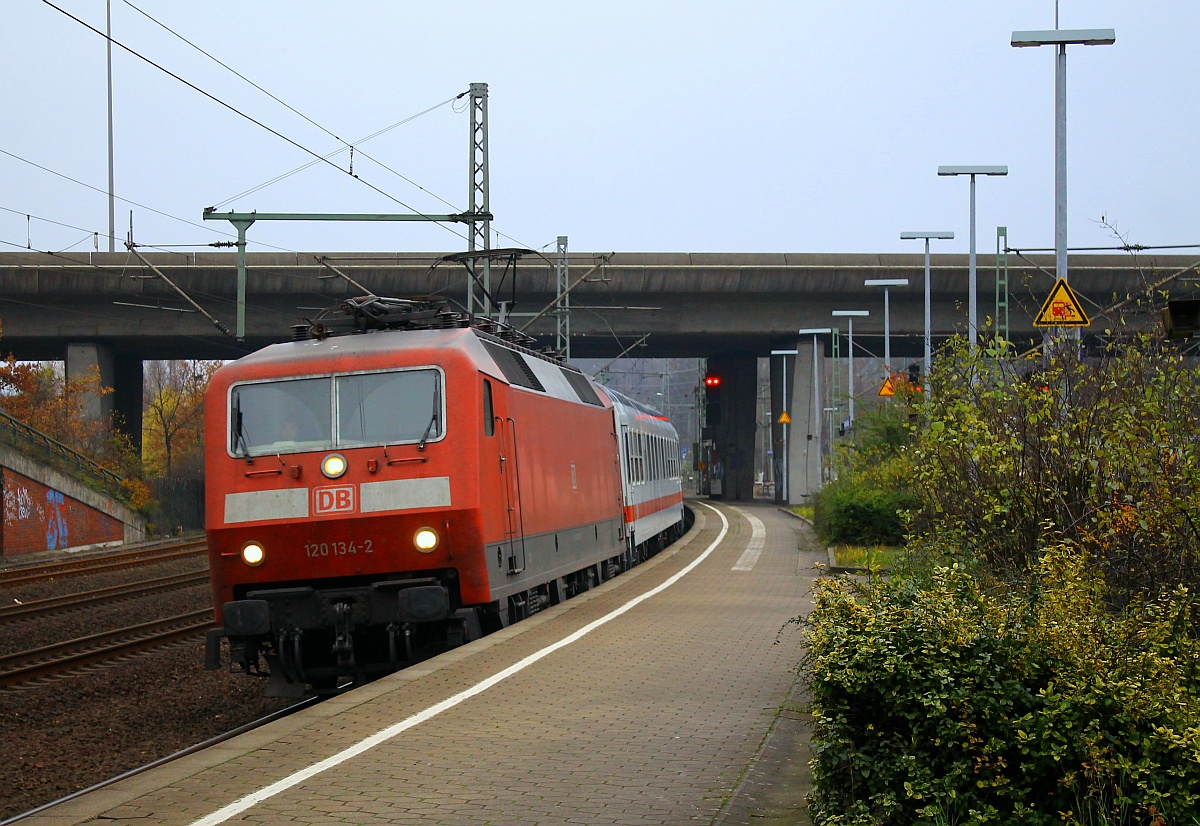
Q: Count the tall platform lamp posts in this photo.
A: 7